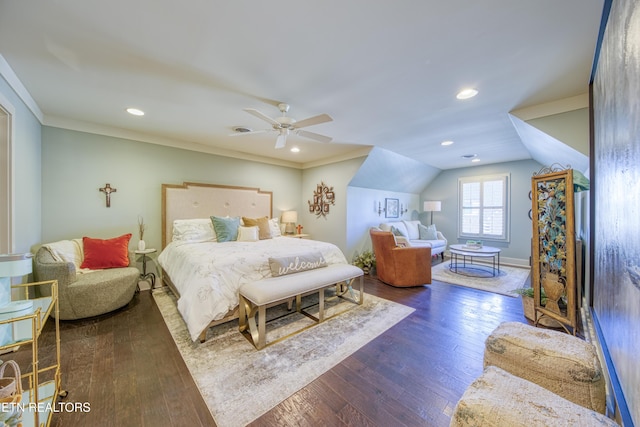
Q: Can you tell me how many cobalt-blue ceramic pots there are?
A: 0